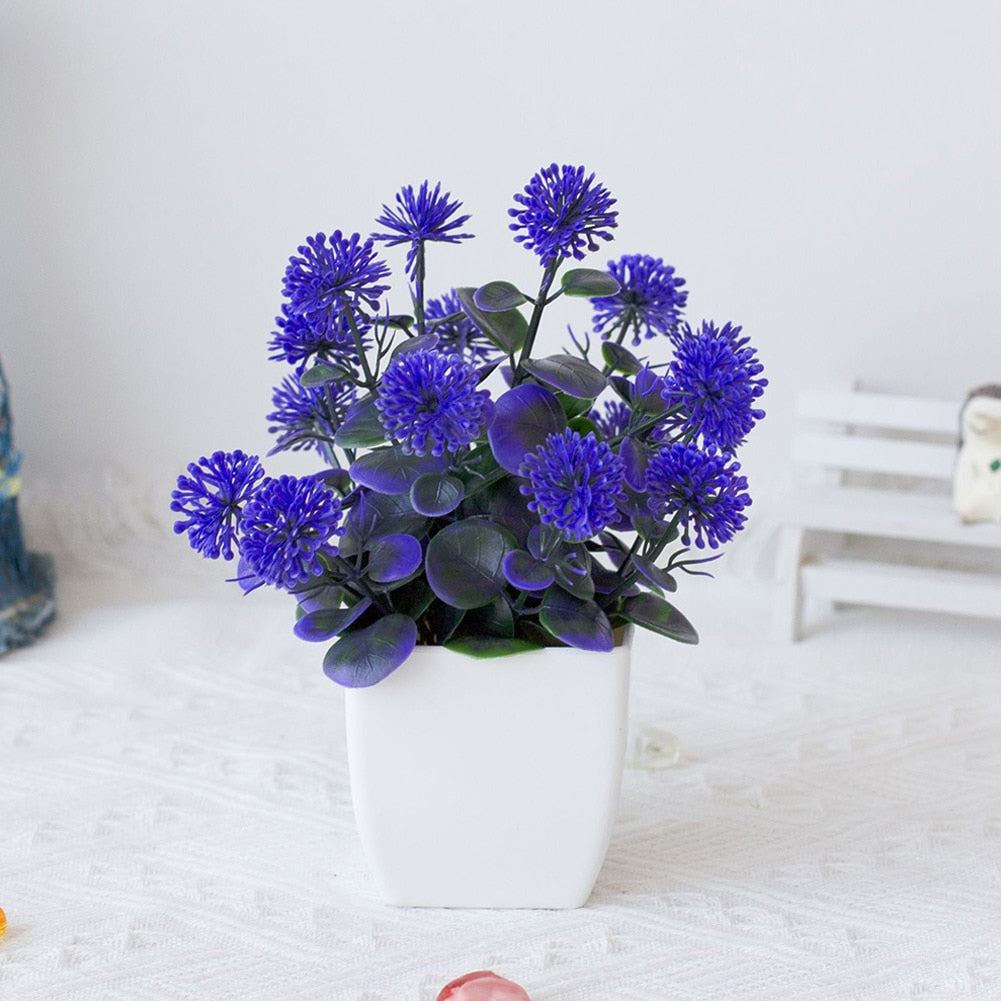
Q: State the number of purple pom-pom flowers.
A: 14